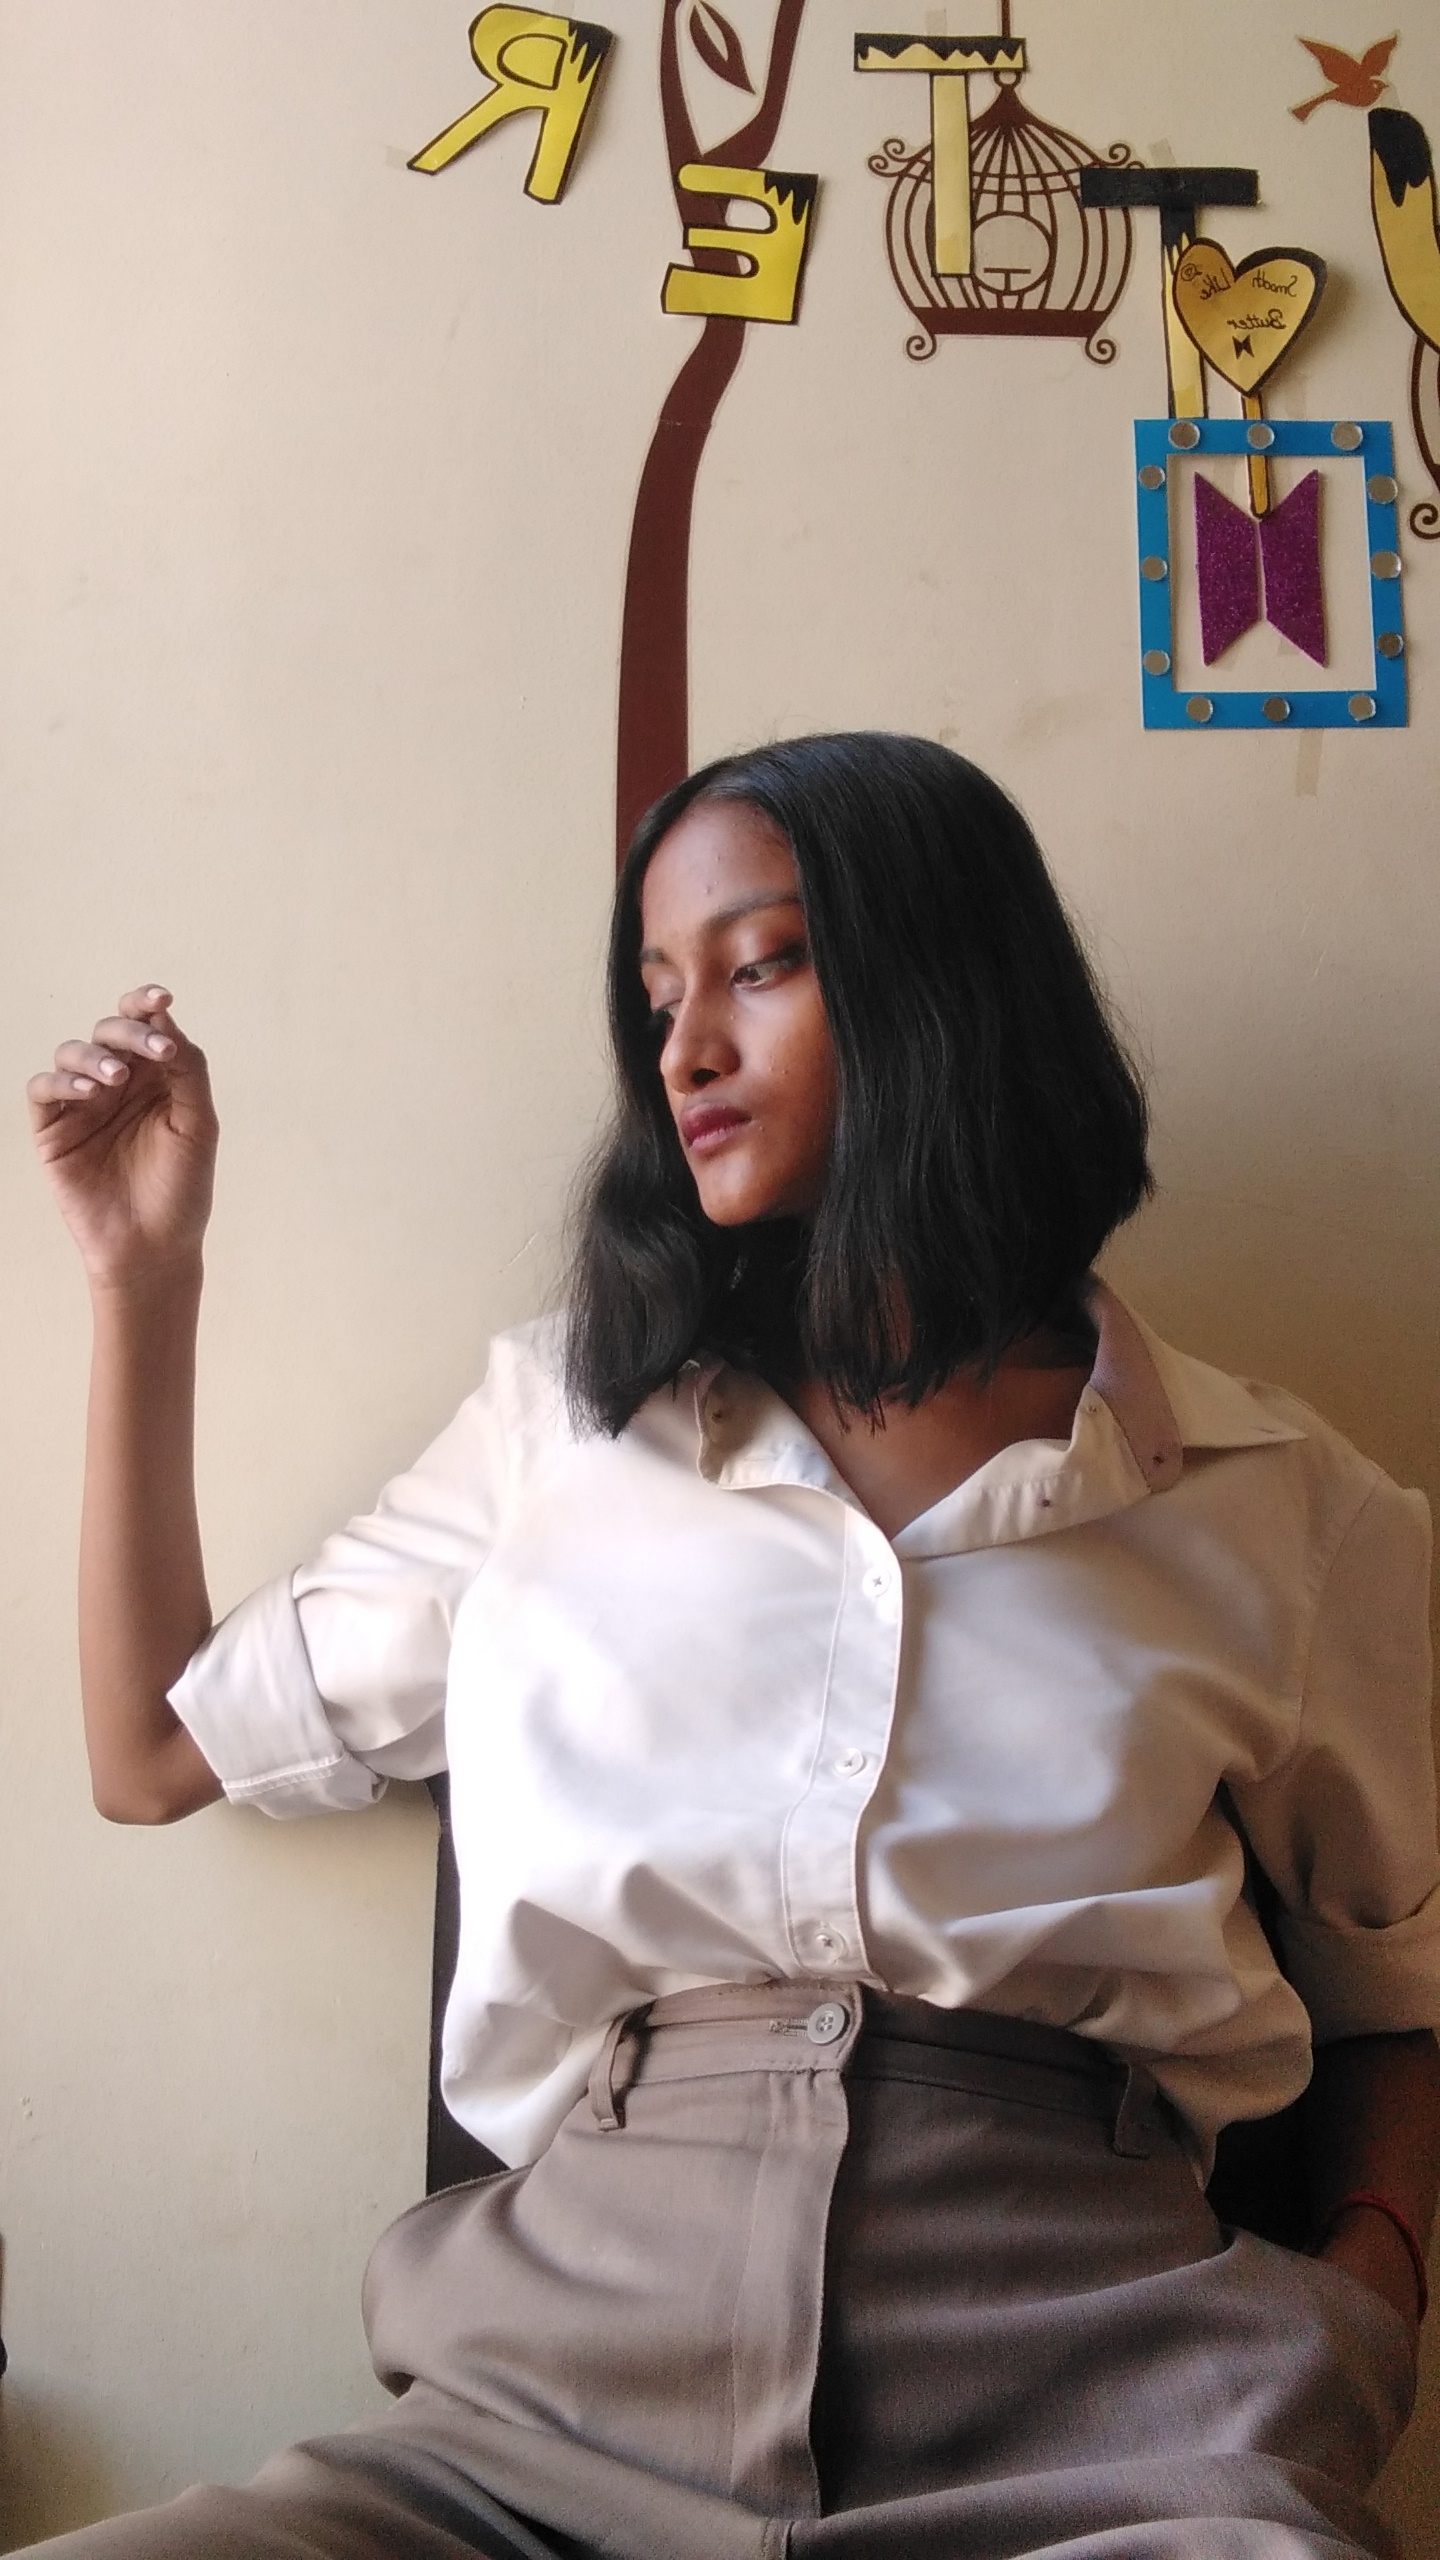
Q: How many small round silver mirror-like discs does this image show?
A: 12